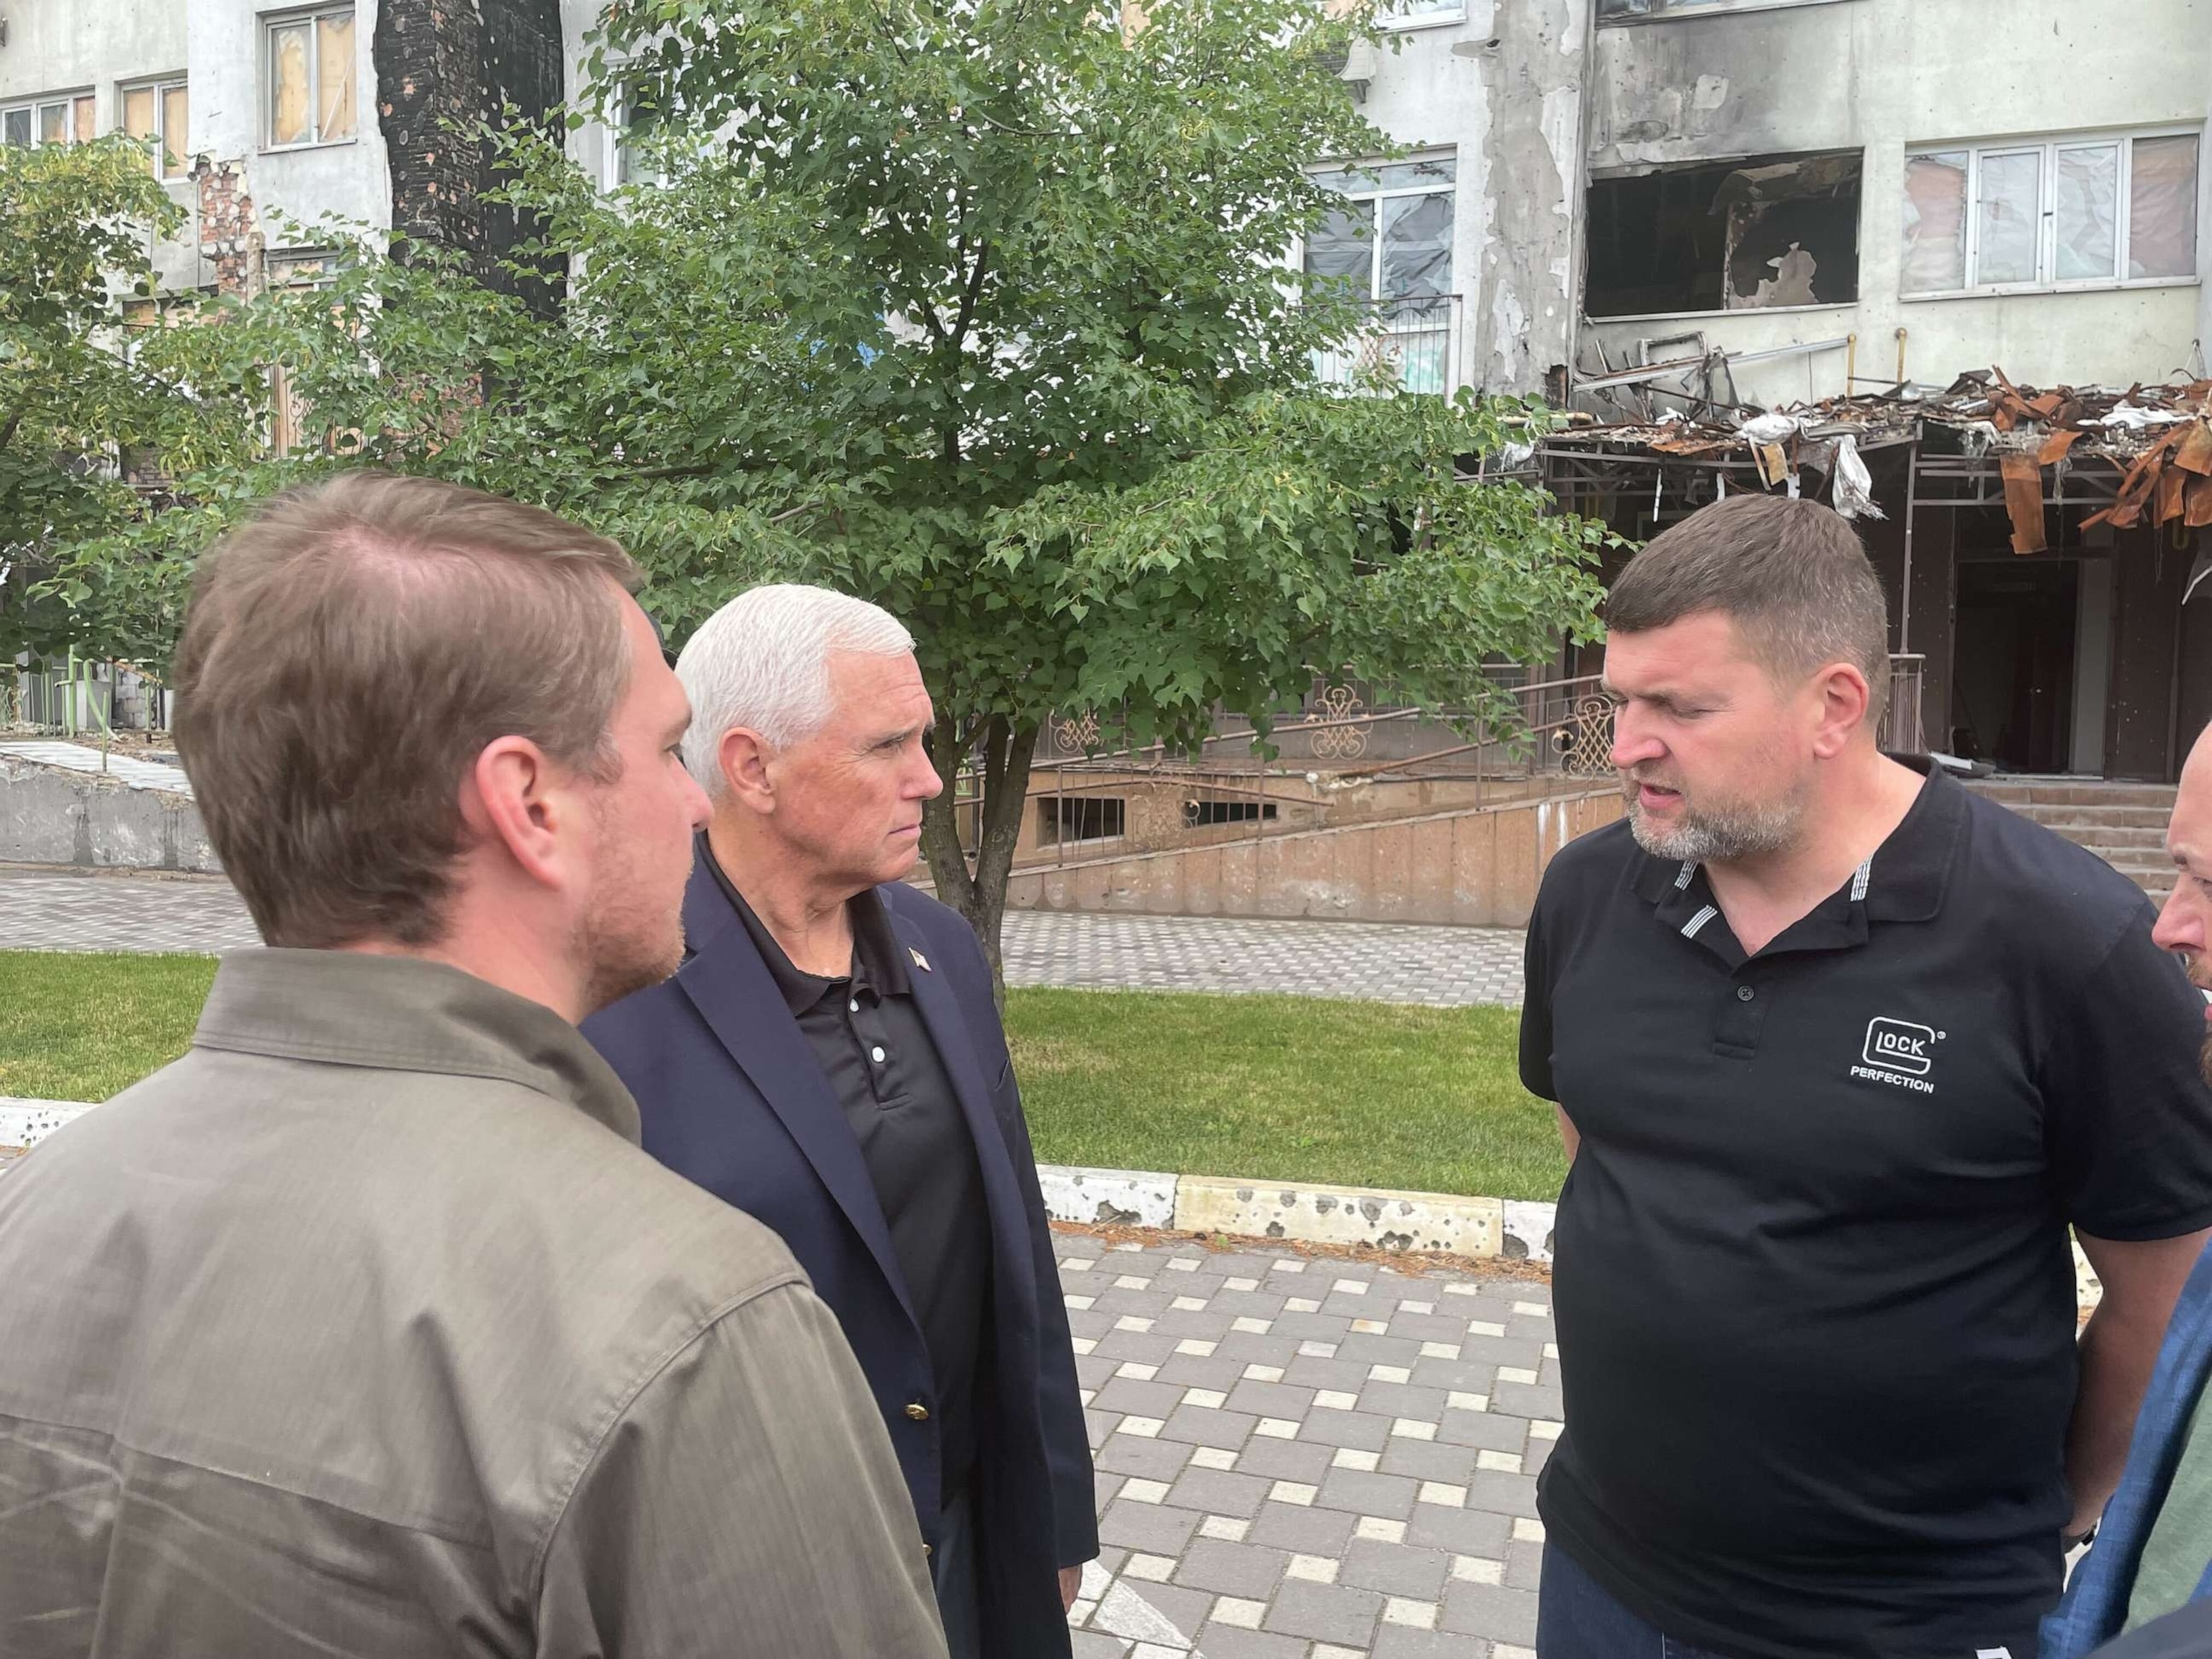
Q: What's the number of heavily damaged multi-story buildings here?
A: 1